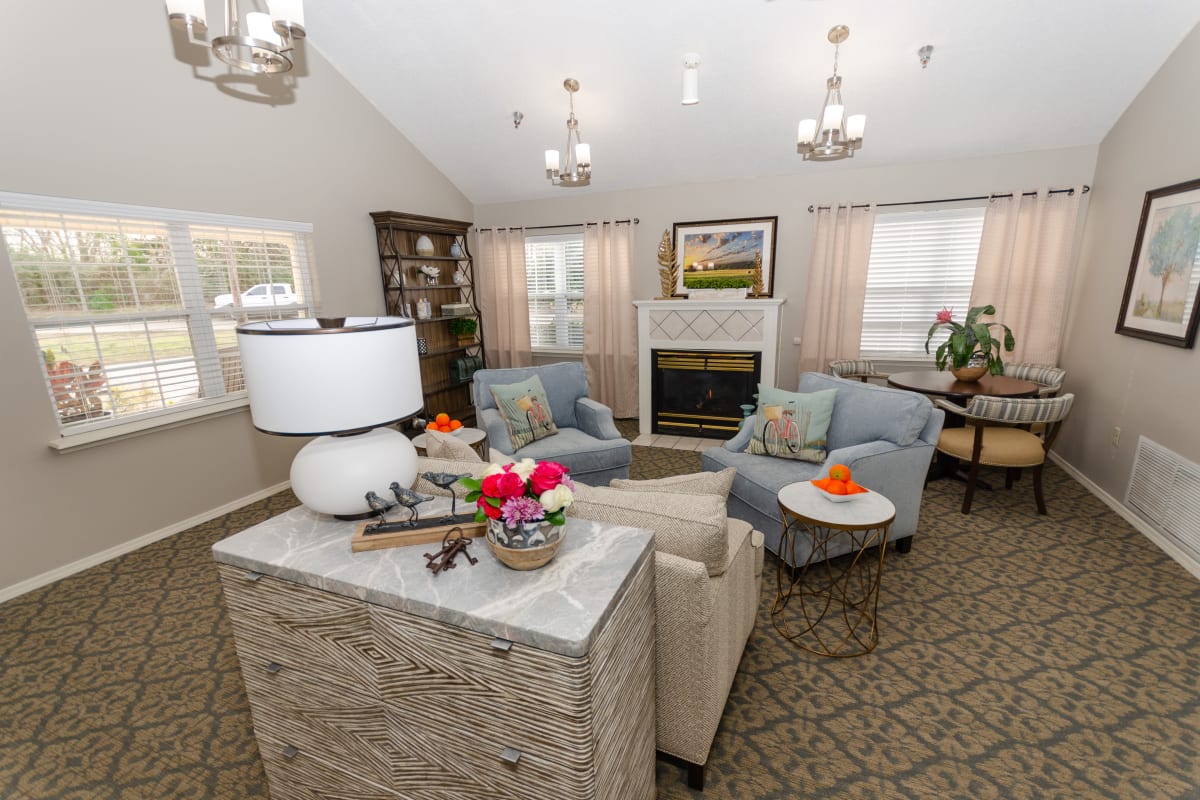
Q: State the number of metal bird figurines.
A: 3